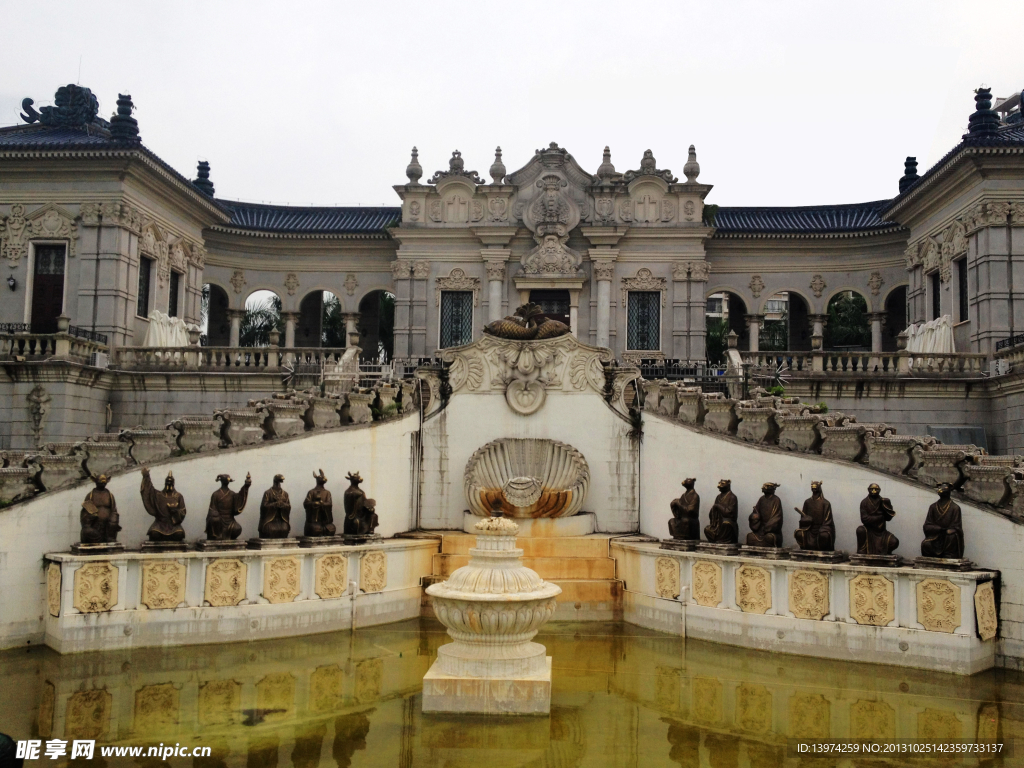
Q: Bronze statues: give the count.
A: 12